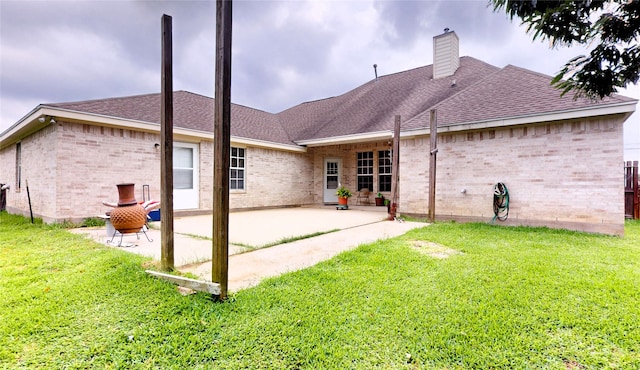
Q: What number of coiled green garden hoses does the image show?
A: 1